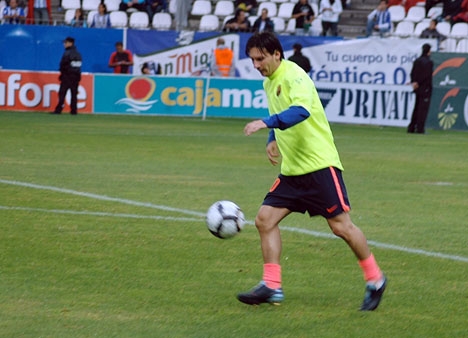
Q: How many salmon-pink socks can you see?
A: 2